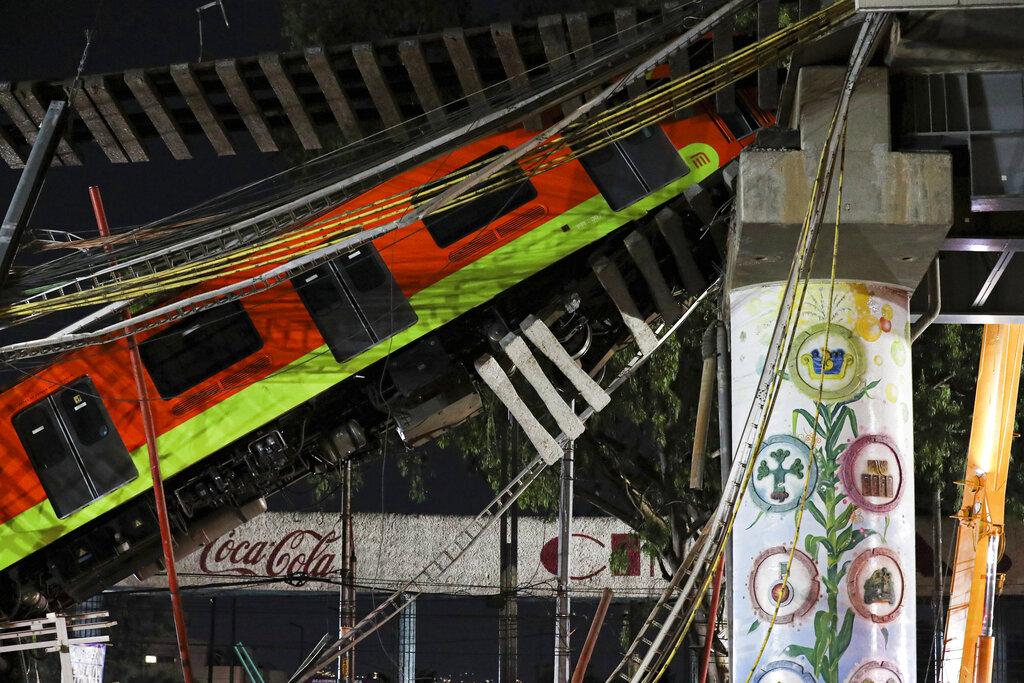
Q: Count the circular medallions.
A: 7